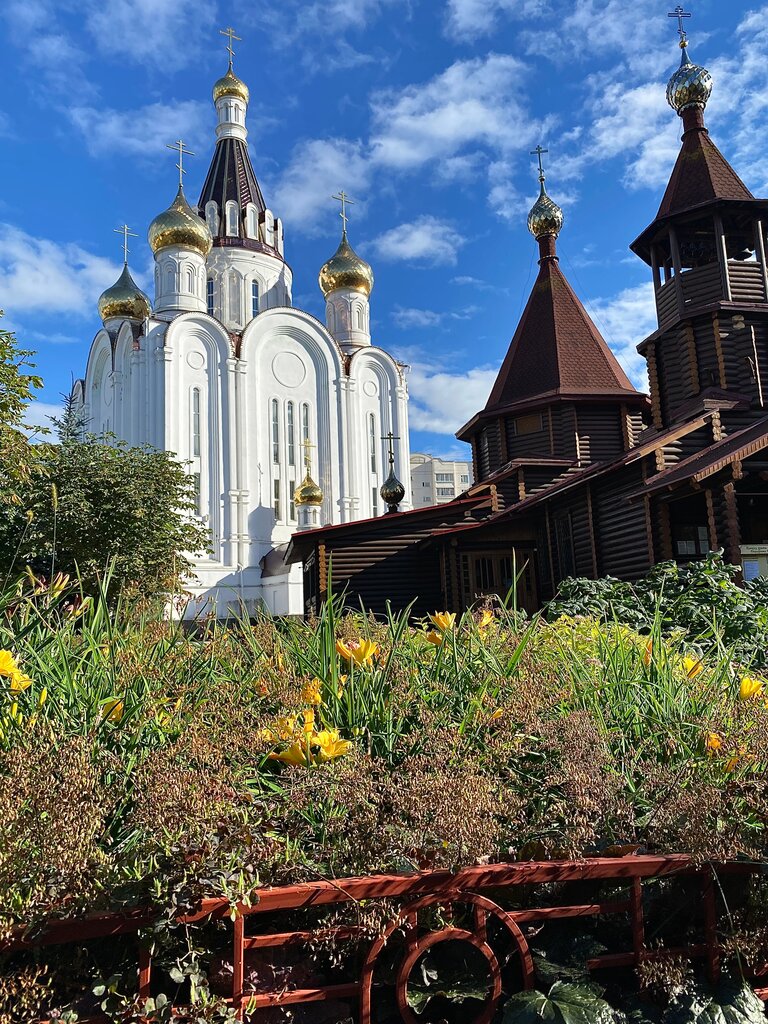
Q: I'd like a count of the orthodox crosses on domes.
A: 8